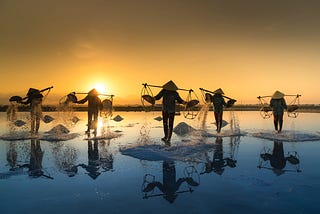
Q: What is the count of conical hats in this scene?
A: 5